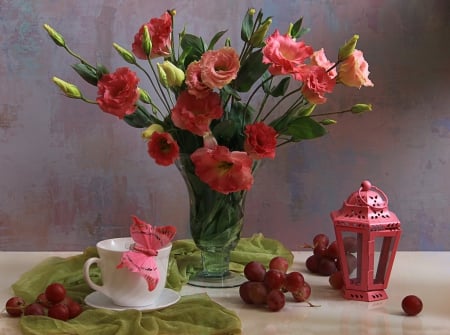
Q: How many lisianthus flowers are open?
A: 12